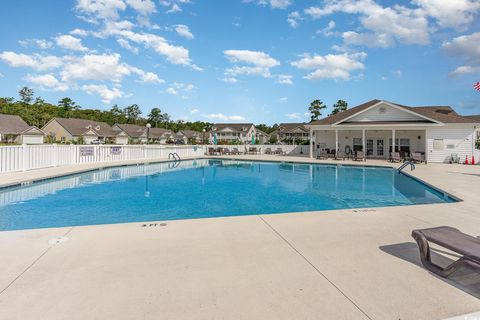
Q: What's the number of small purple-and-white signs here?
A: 2